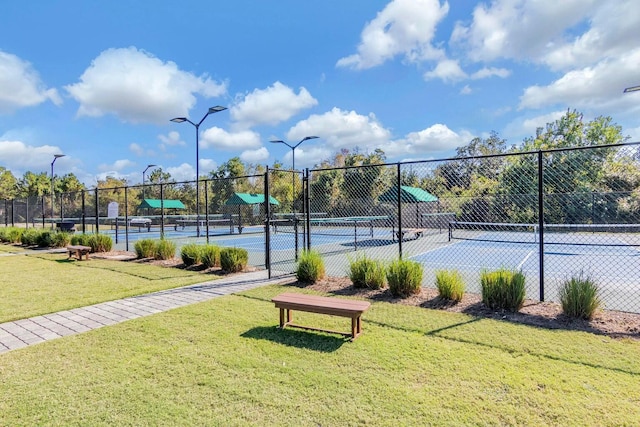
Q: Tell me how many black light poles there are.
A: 4